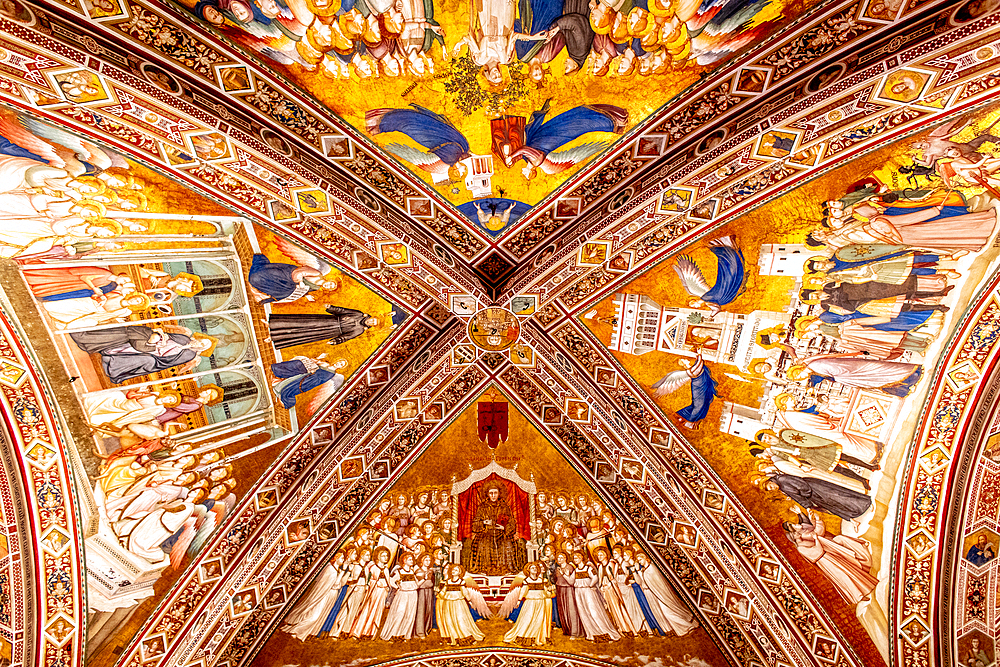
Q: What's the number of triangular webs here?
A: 4